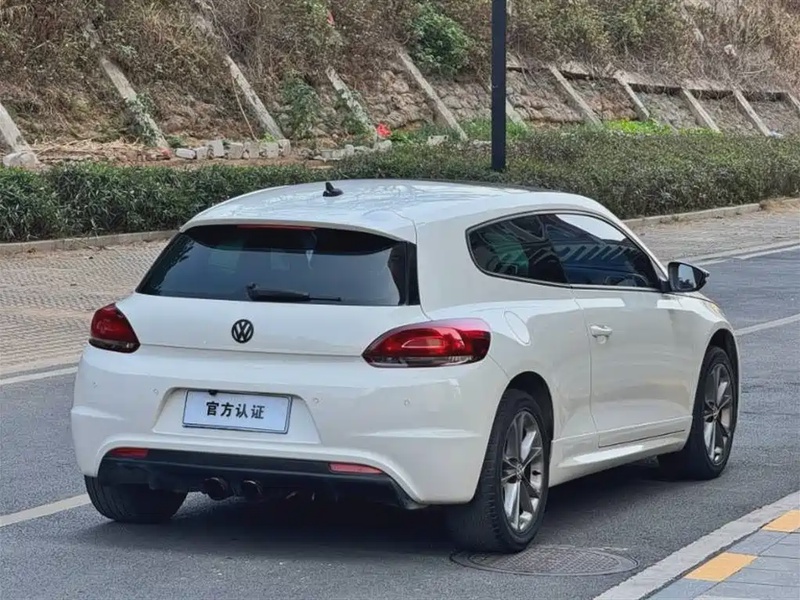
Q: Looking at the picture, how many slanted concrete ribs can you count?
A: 11